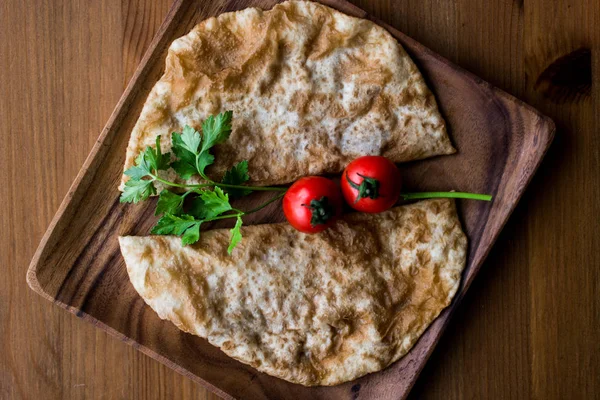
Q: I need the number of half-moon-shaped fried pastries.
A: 2